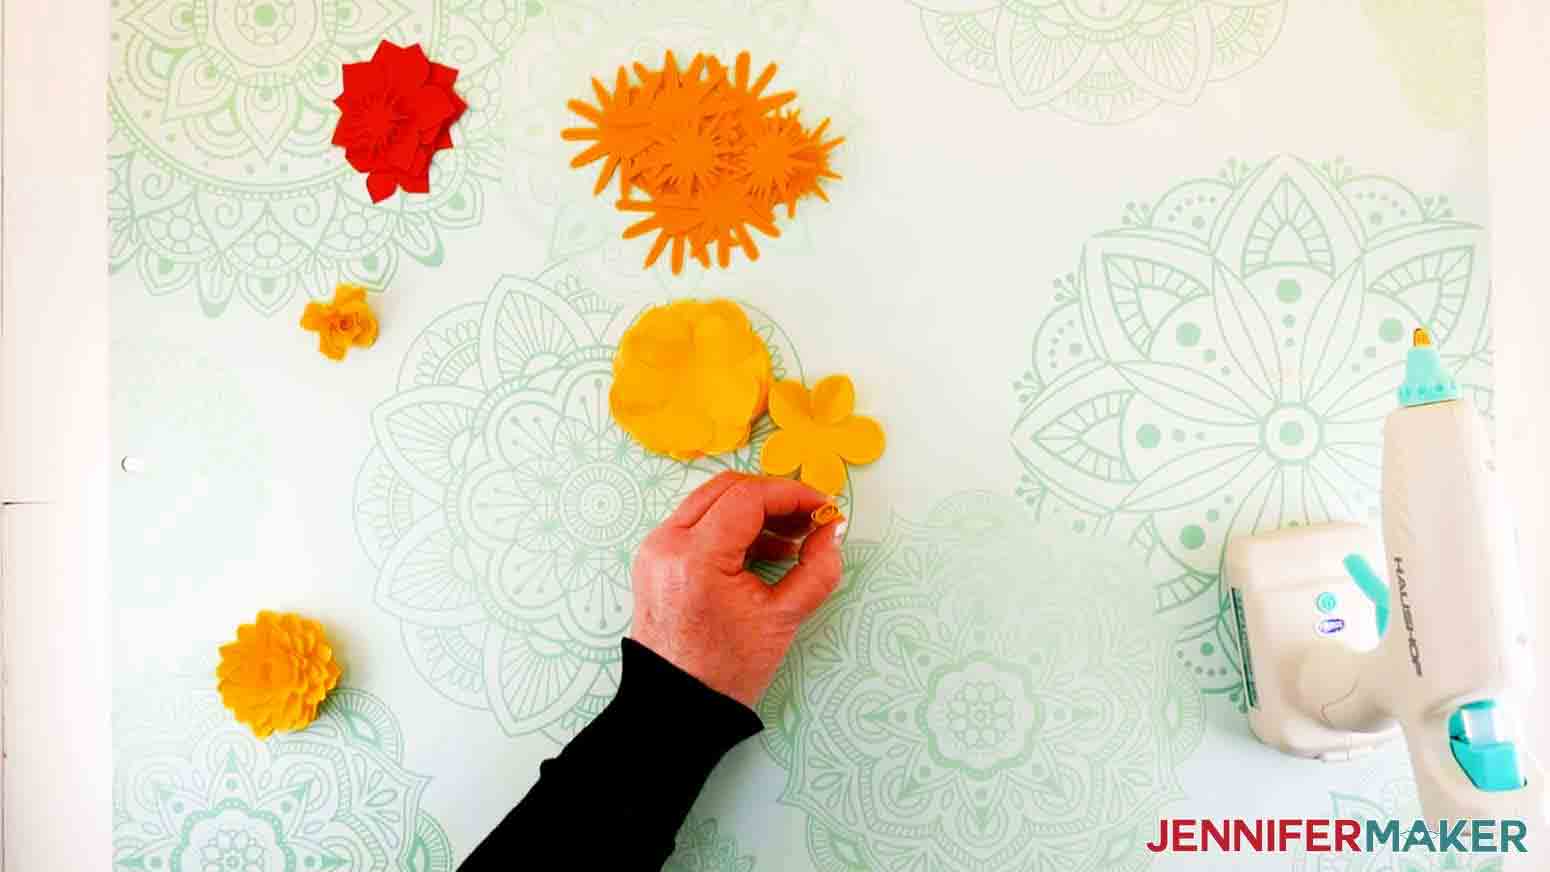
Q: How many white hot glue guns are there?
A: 1